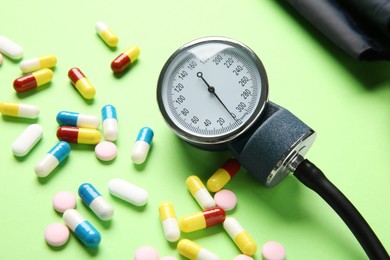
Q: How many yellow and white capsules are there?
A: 7